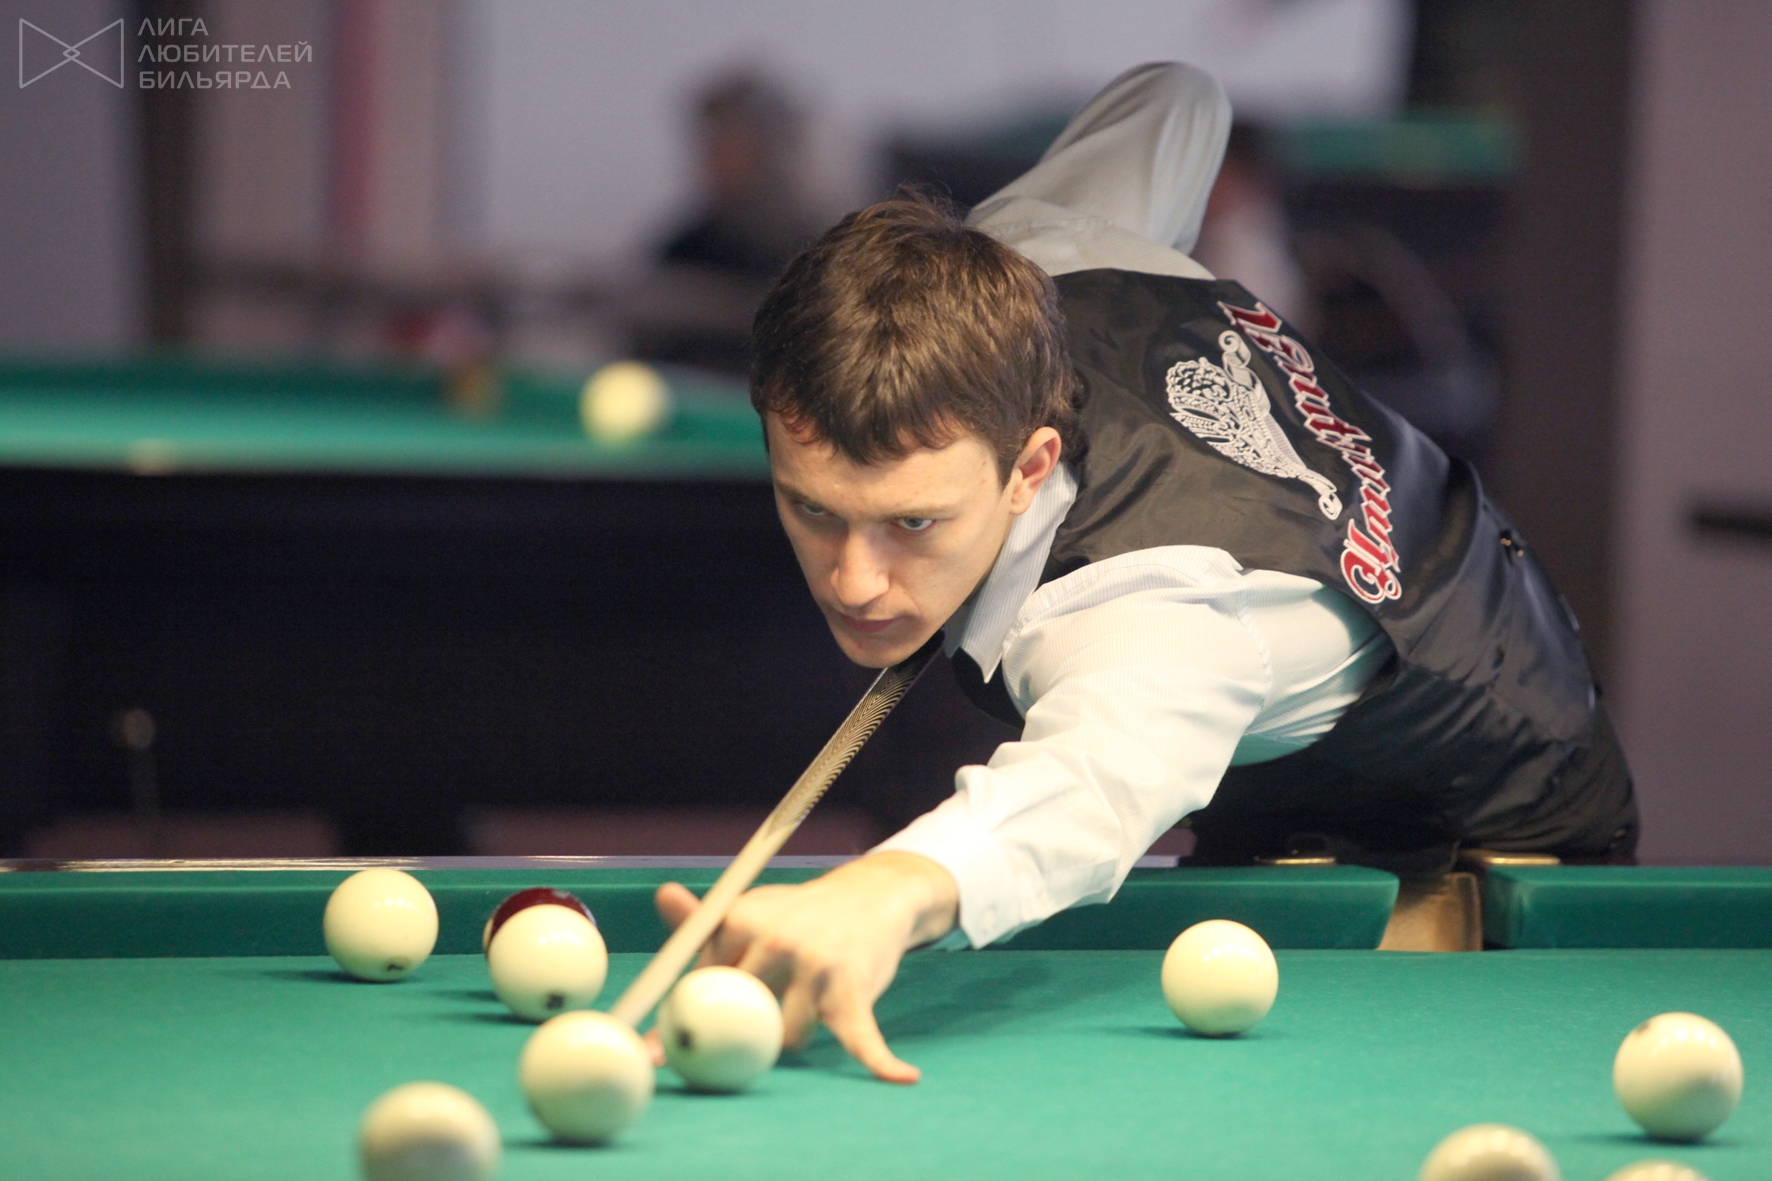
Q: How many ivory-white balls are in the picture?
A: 10